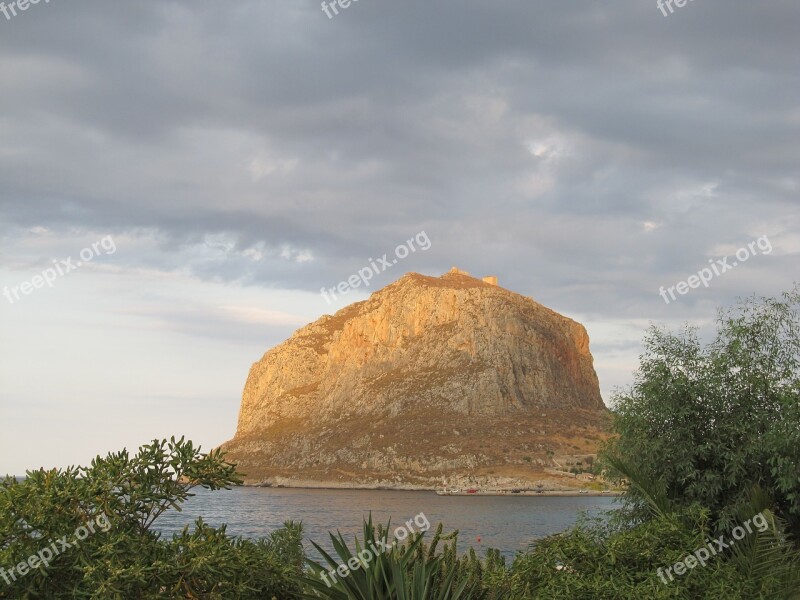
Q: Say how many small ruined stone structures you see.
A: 2